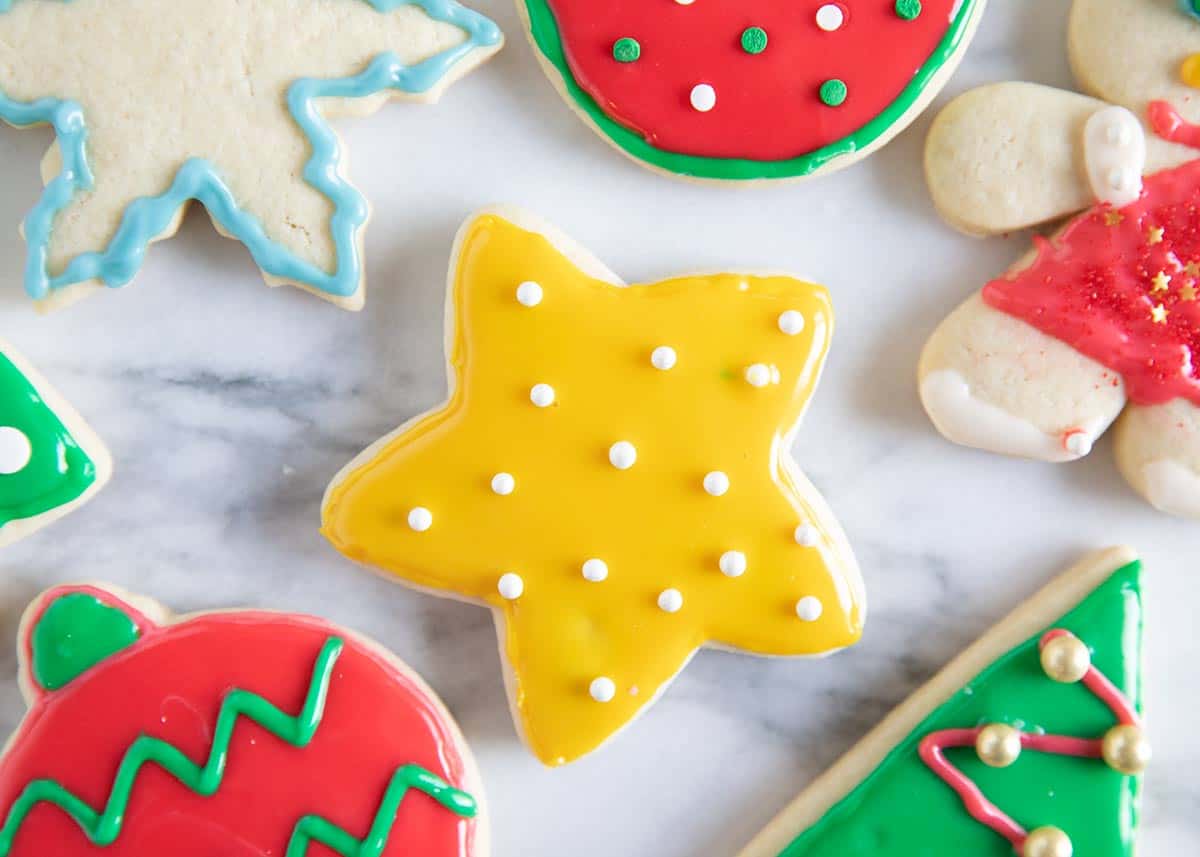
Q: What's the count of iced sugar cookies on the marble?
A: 7